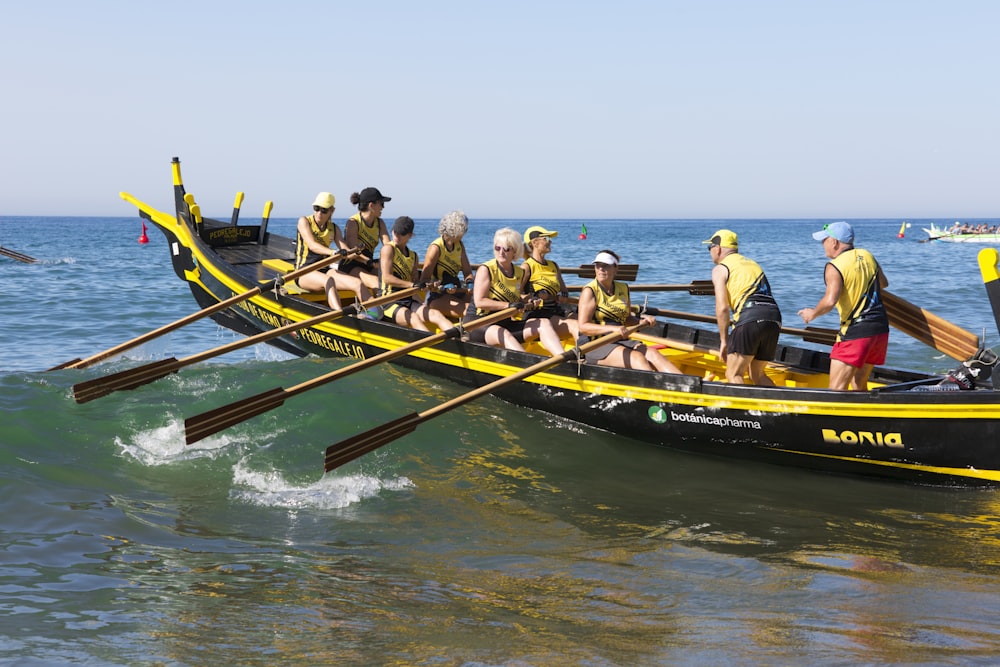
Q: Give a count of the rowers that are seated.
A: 7